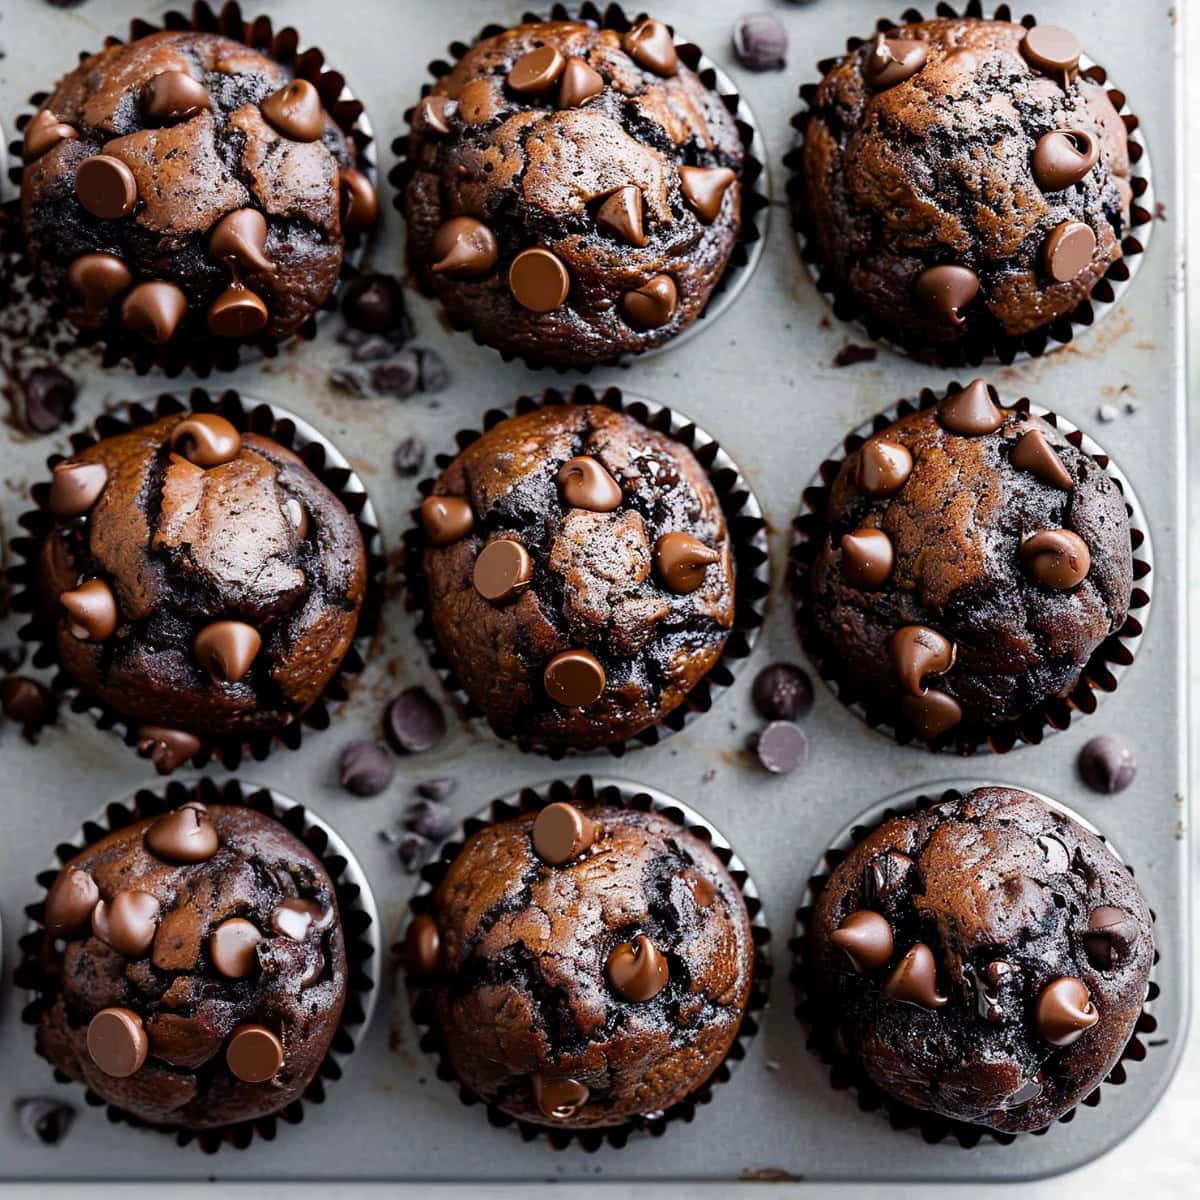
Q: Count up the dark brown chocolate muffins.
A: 9